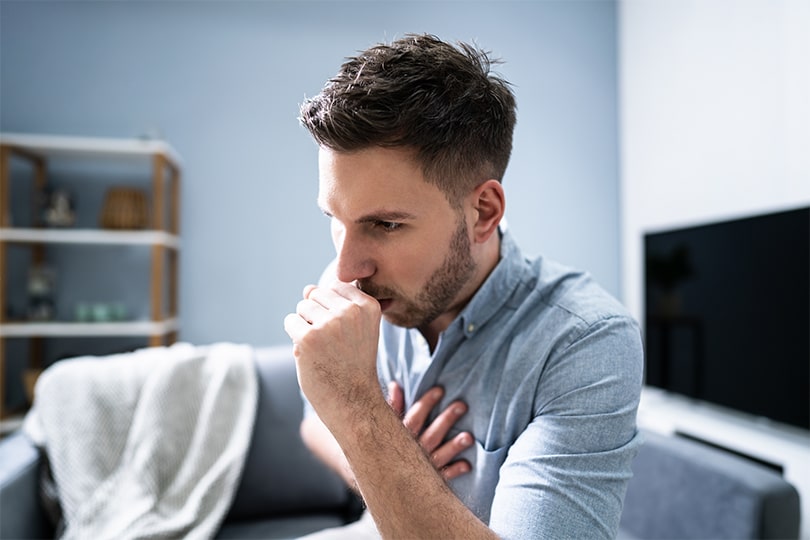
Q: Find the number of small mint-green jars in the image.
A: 3